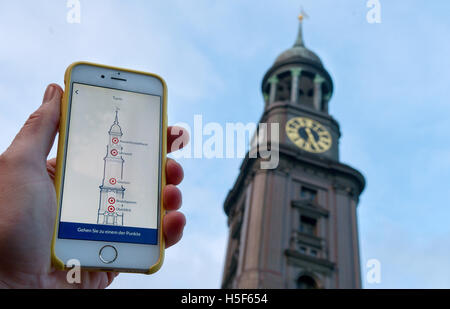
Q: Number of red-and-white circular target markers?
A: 5